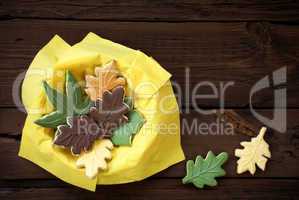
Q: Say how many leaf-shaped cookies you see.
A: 8